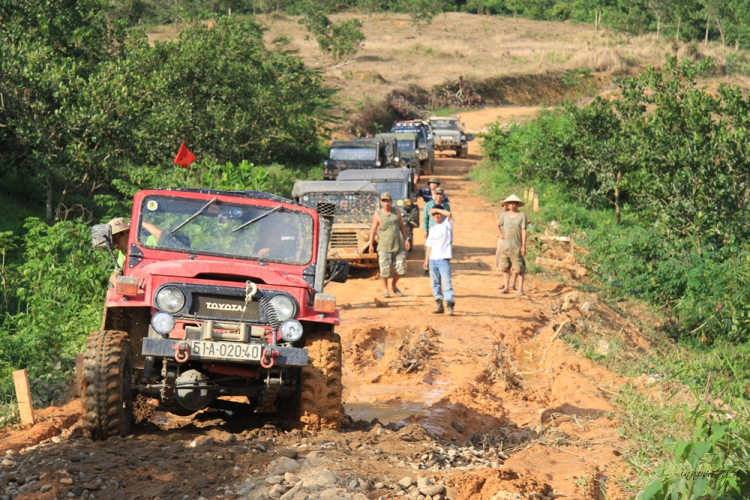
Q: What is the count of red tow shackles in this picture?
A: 2